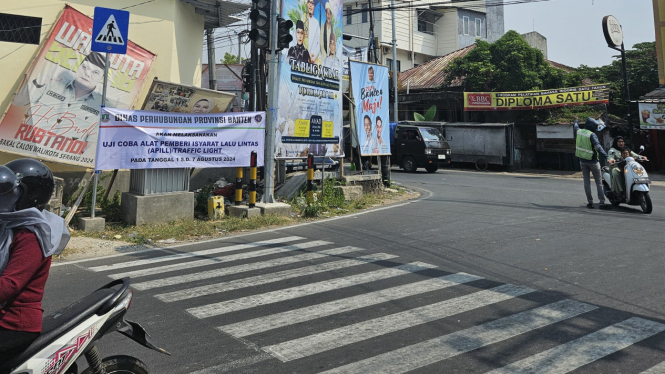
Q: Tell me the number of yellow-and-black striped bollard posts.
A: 3